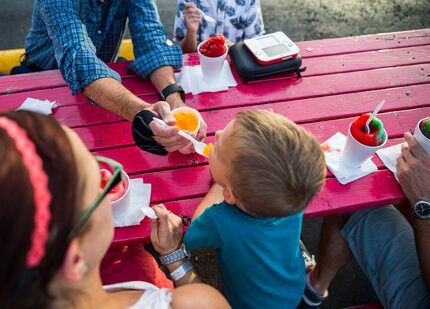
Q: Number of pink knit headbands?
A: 1